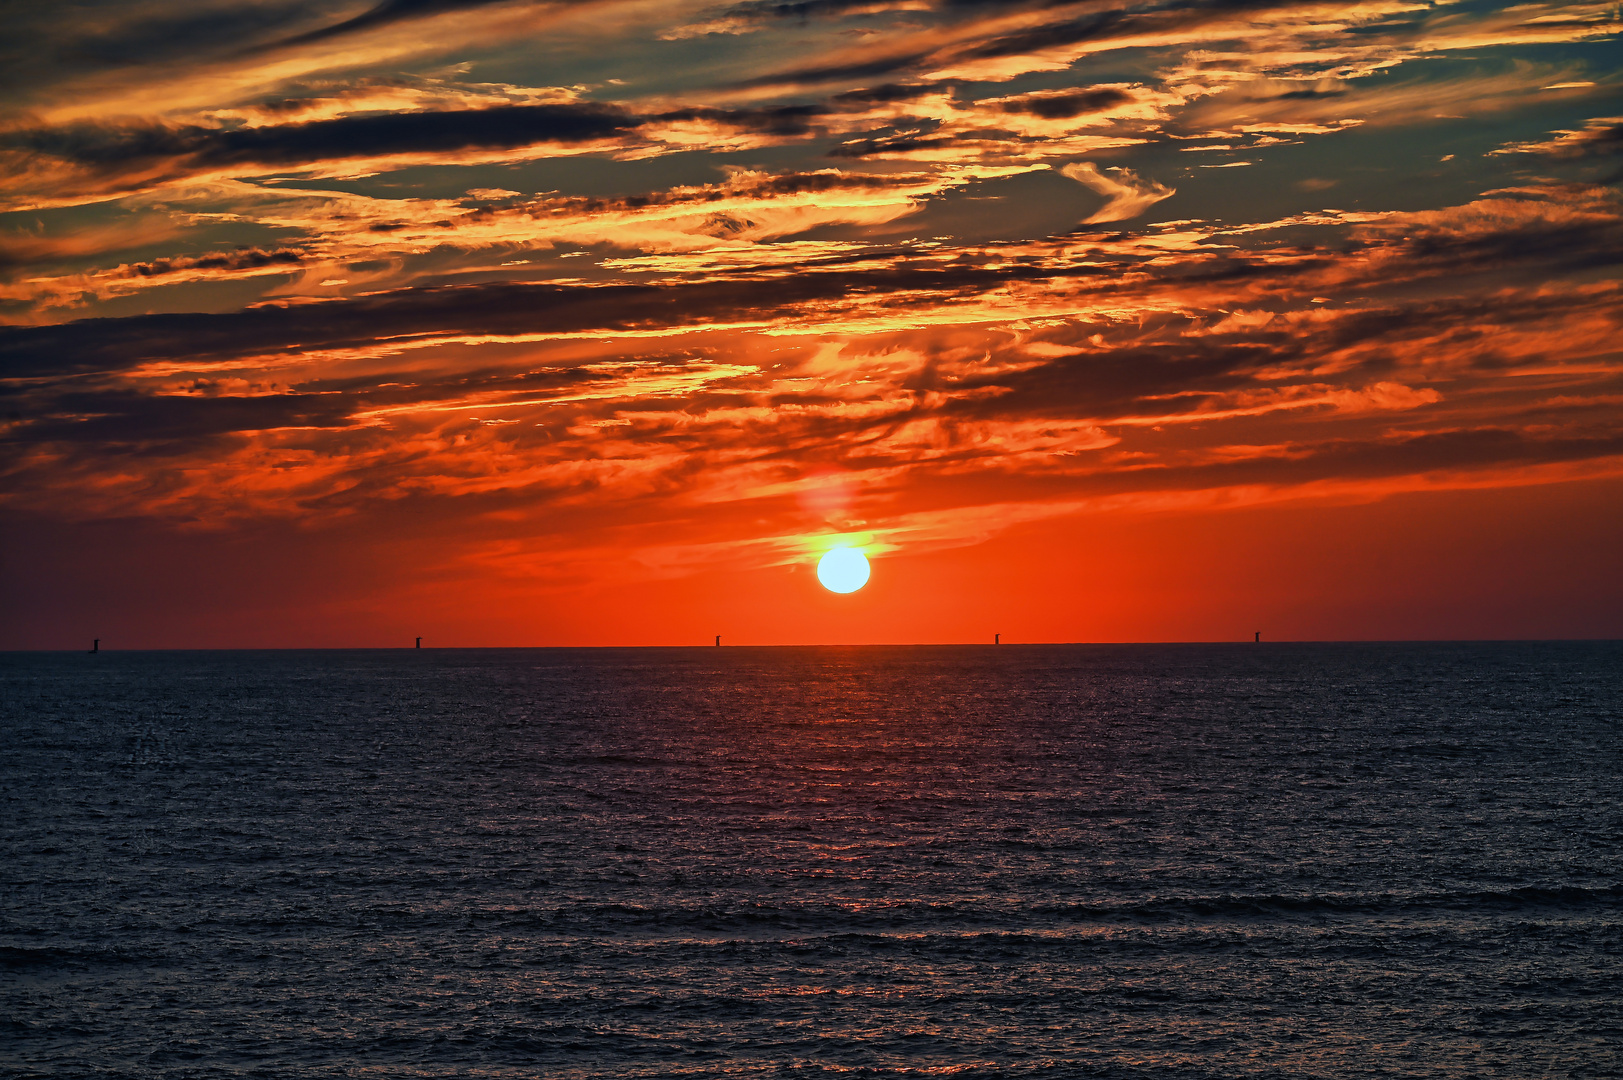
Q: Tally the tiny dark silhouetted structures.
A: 5